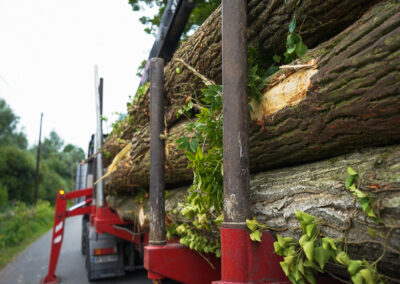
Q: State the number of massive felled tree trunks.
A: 3